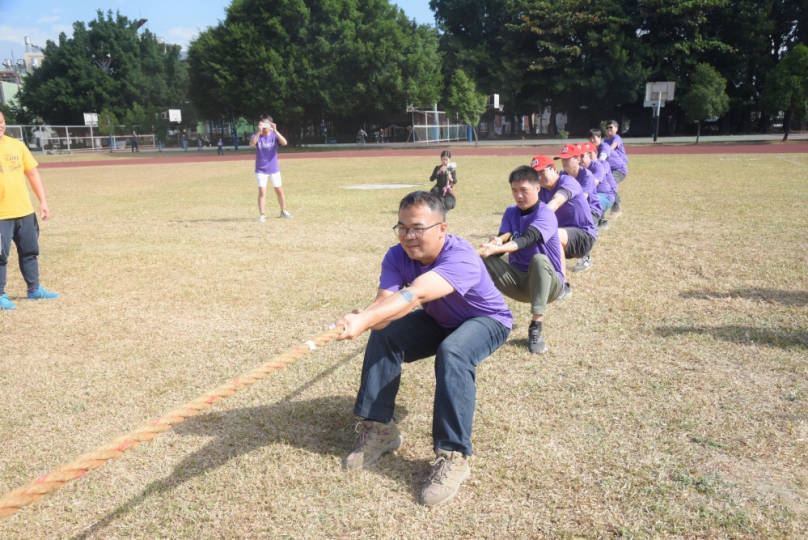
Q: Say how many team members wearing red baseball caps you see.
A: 4